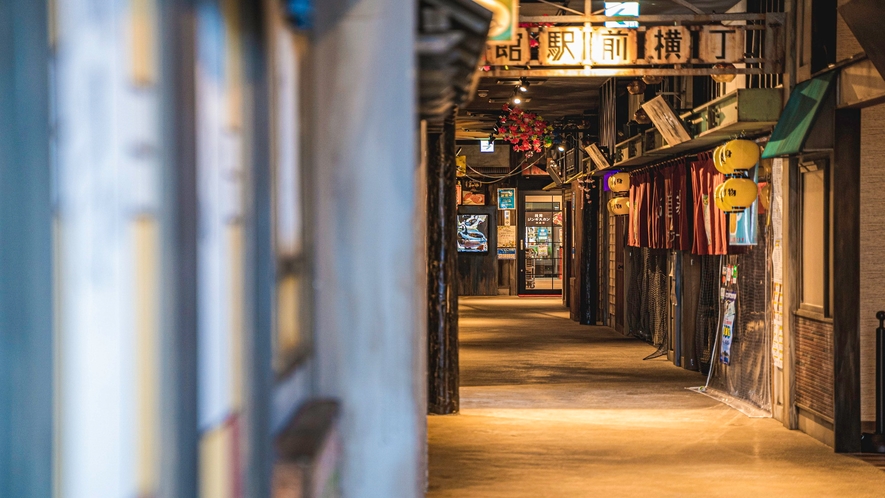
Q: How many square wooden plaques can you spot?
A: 5